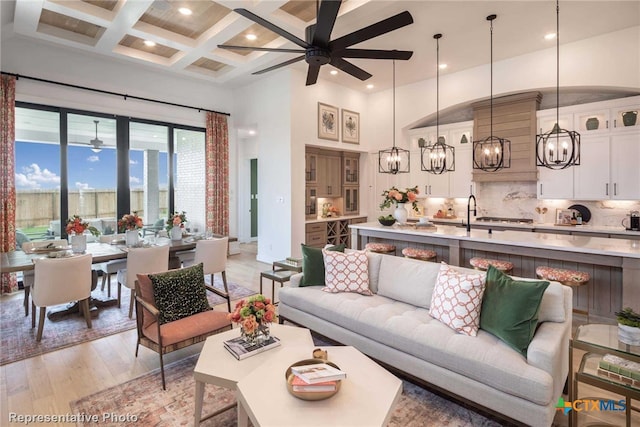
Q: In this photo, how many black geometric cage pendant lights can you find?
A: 4